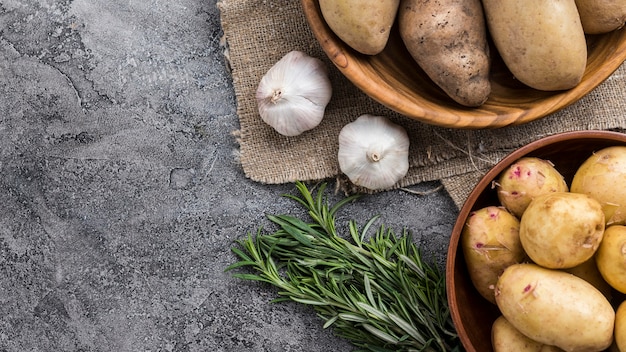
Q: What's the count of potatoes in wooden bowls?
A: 13